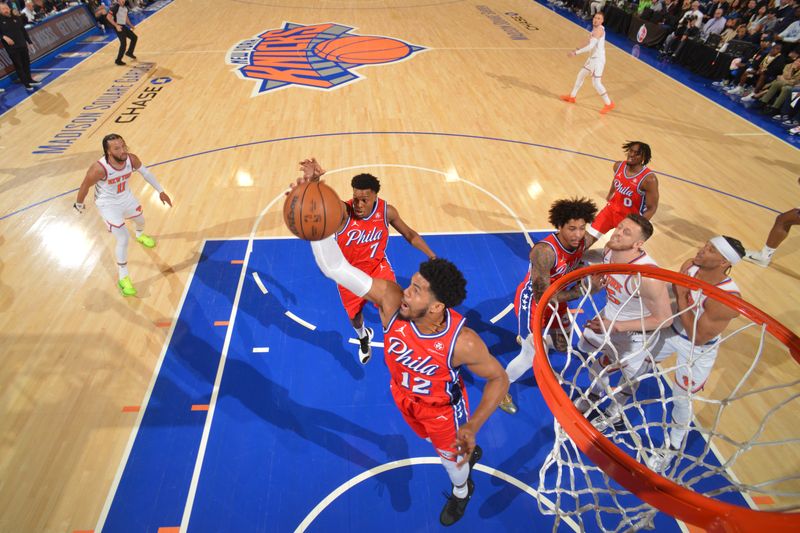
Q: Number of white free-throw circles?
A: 1